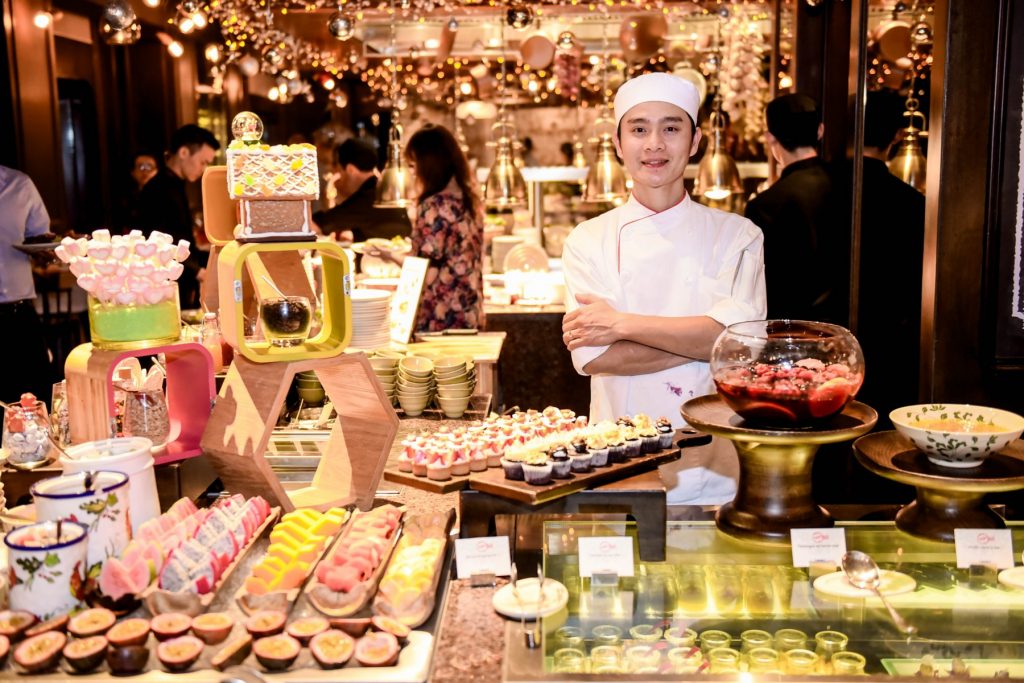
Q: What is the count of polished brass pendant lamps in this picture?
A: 5